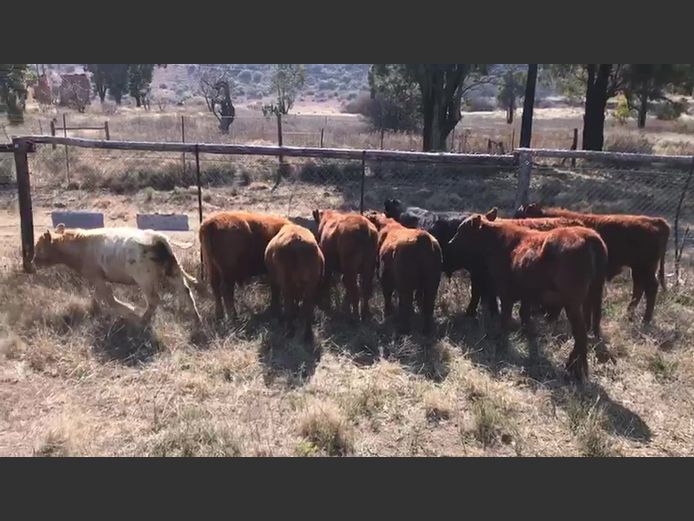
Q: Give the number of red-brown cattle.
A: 7